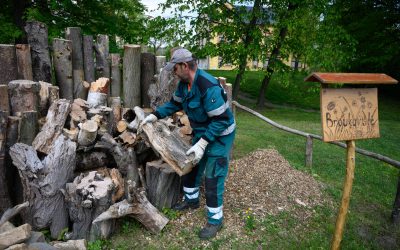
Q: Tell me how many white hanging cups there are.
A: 0